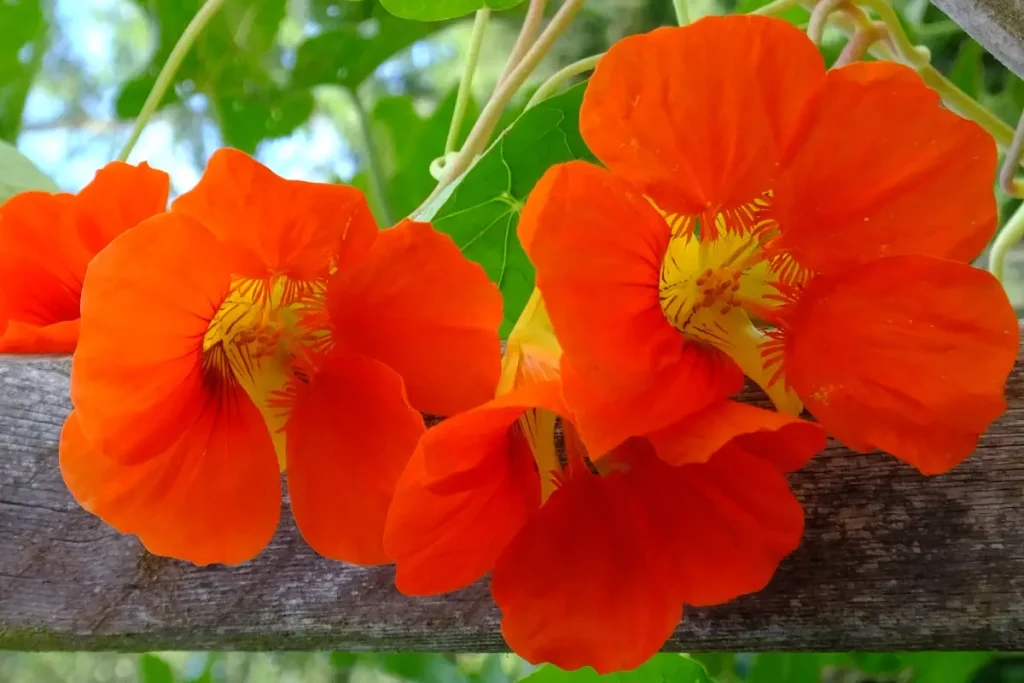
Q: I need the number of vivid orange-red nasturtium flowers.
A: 4